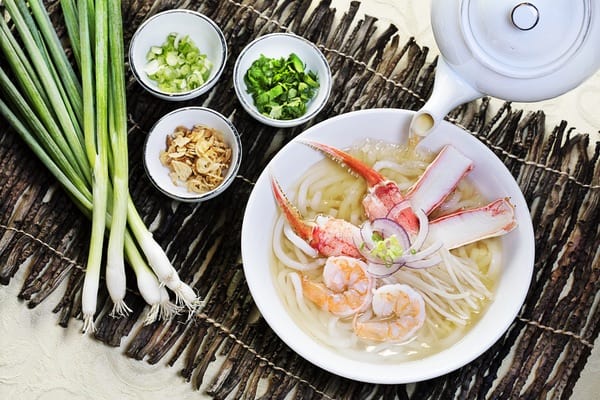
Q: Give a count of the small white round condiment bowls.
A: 3